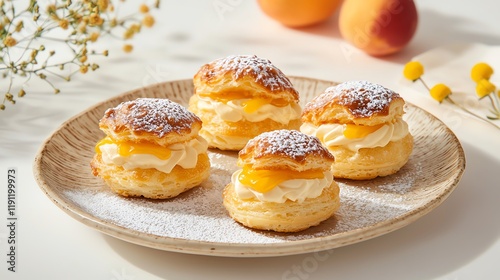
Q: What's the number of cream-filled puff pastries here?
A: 4